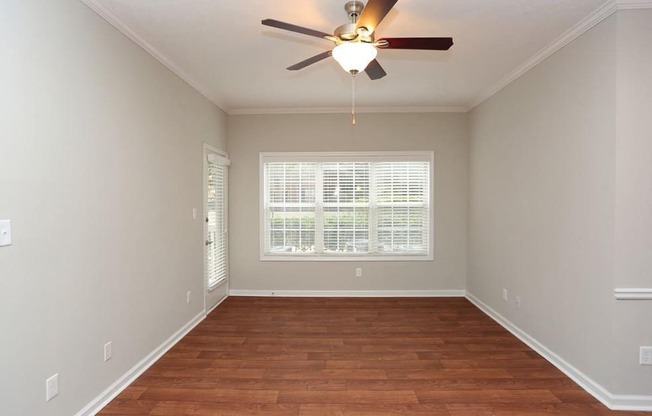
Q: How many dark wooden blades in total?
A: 5